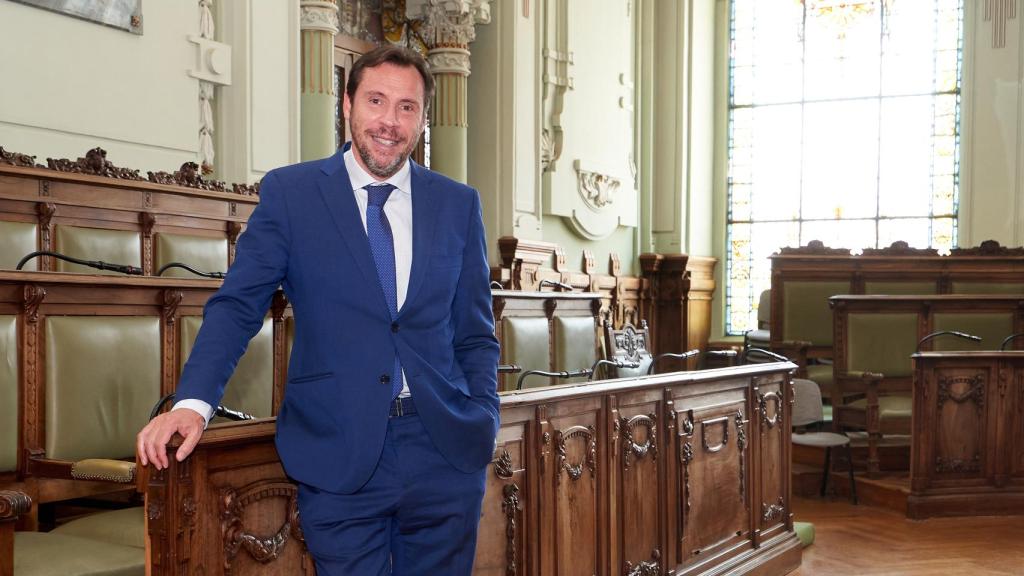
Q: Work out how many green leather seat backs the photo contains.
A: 13